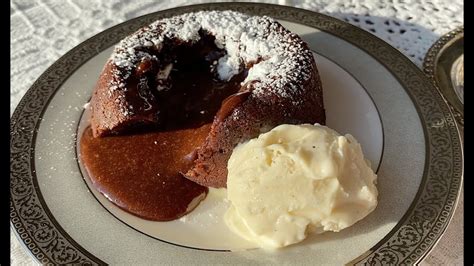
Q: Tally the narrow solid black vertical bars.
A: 2